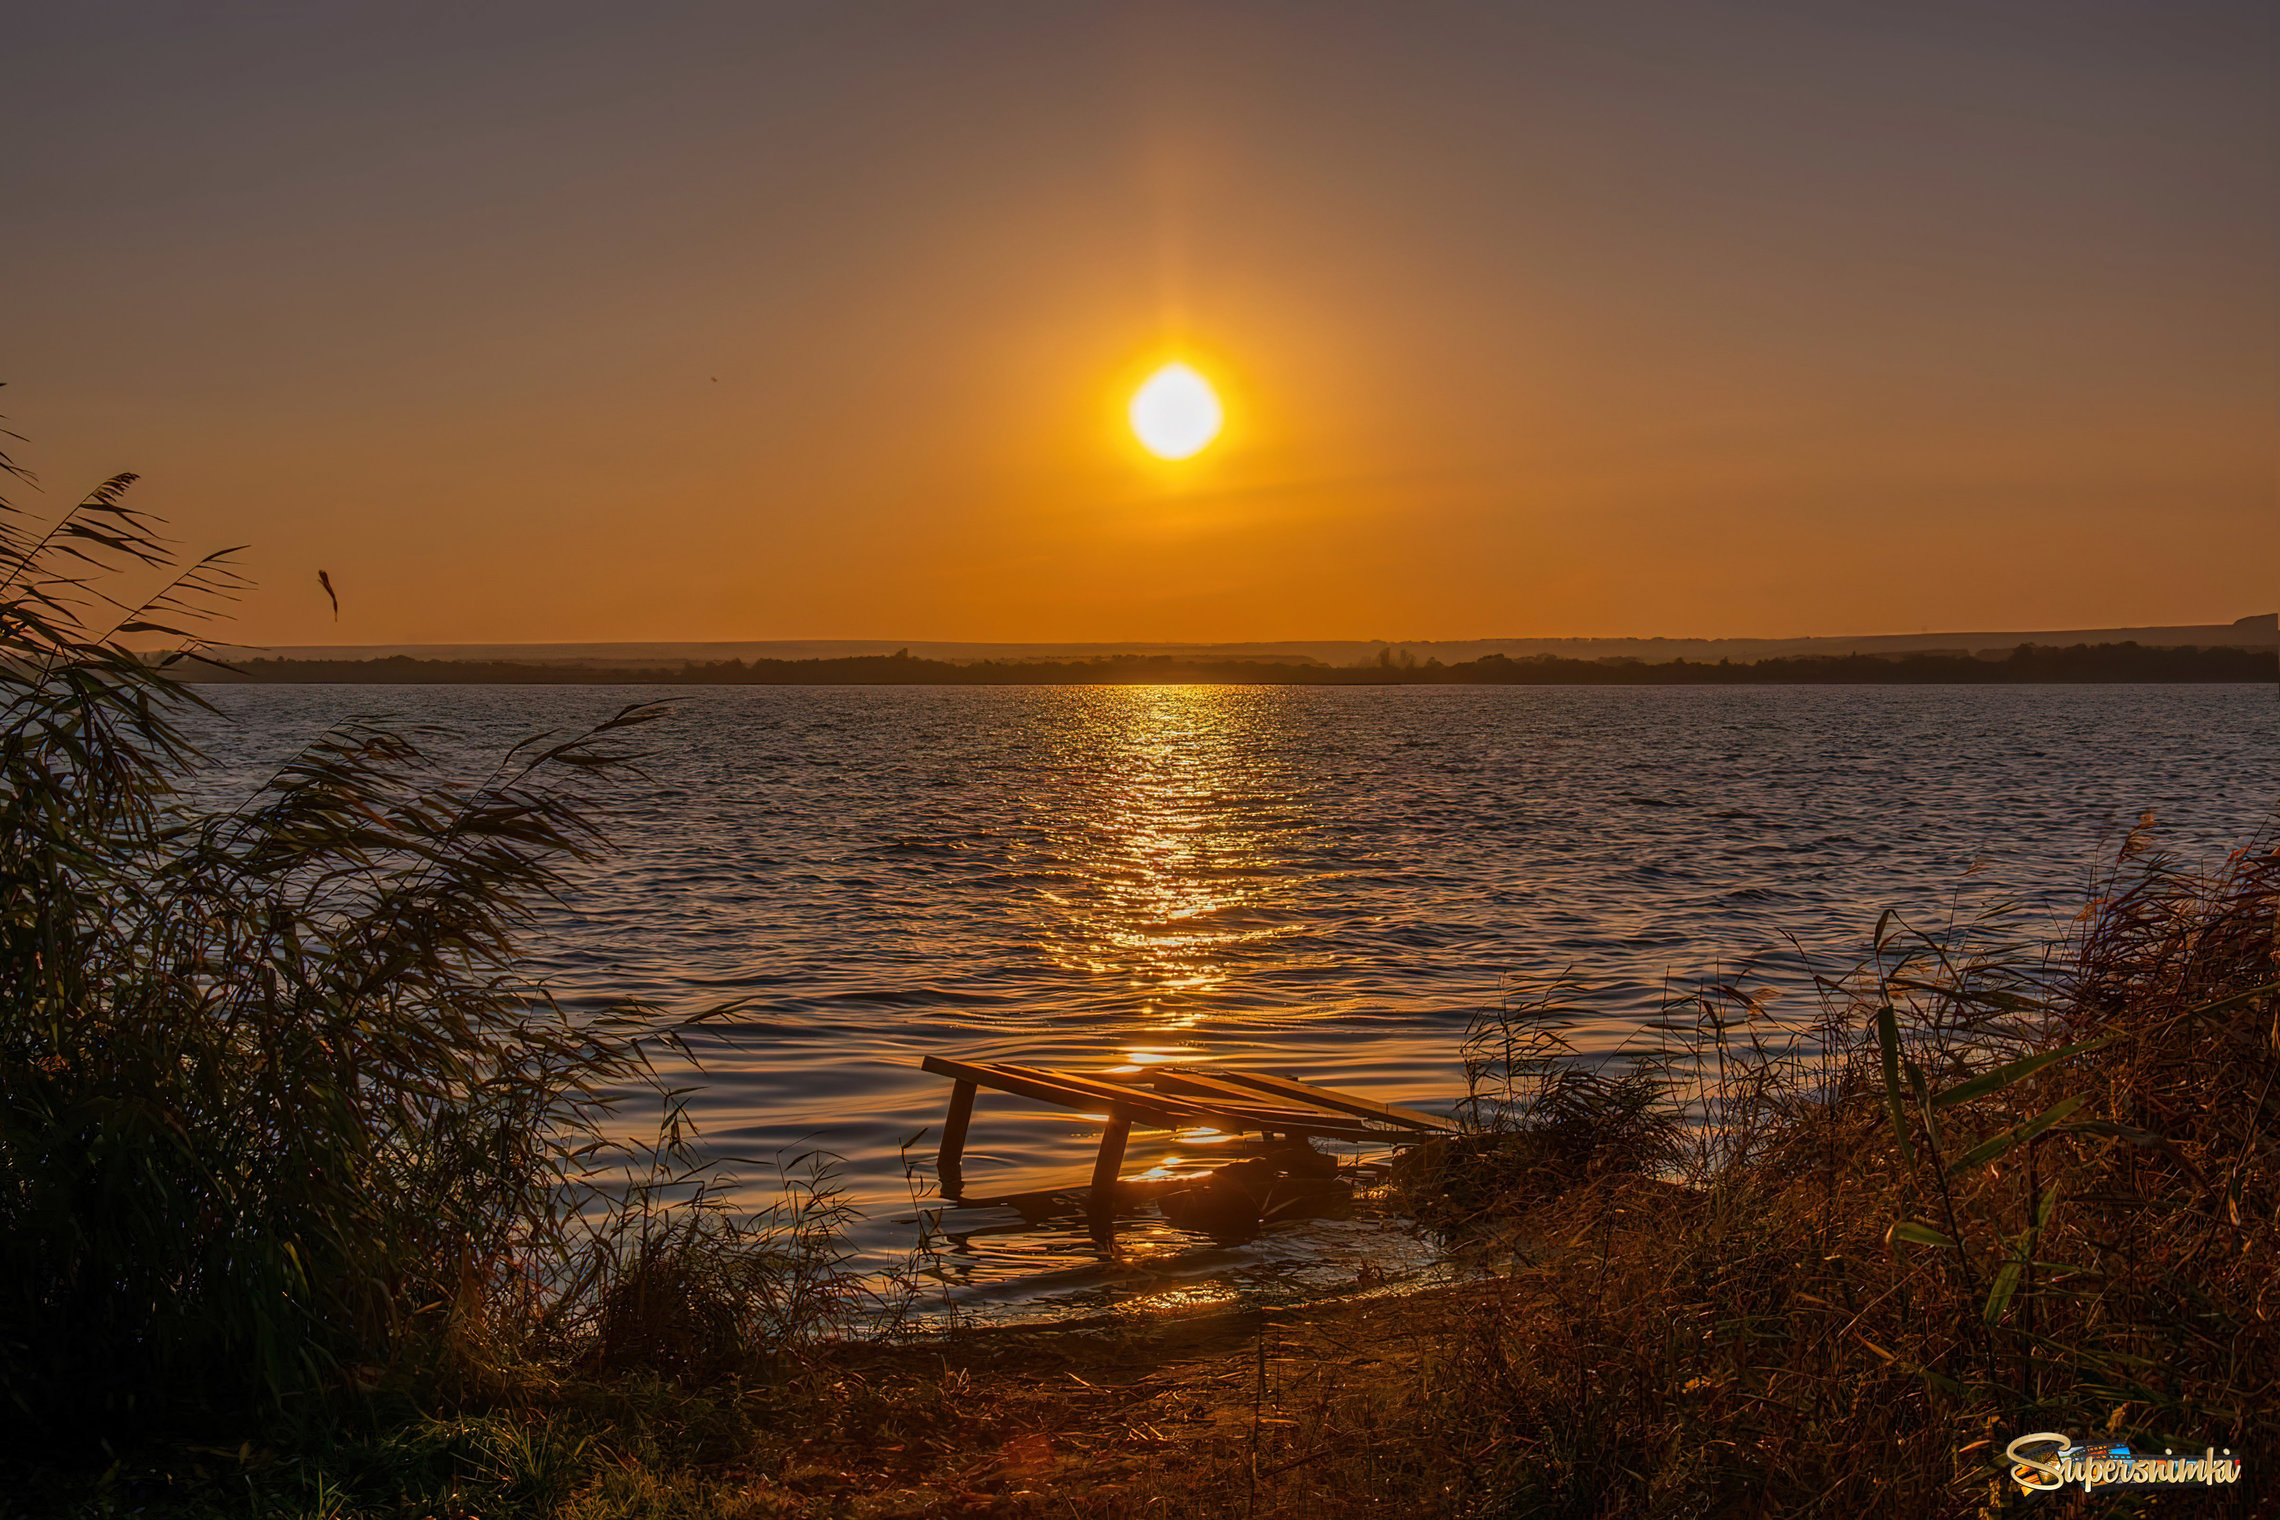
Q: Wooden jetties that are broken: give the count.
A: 1